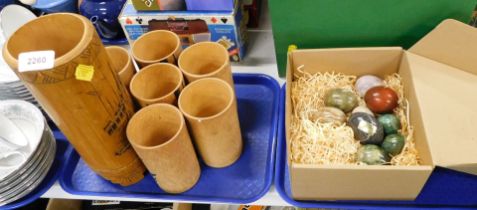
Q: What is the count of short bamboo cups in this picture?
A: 6